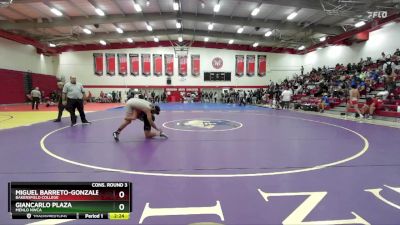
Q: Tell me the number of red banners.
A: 12